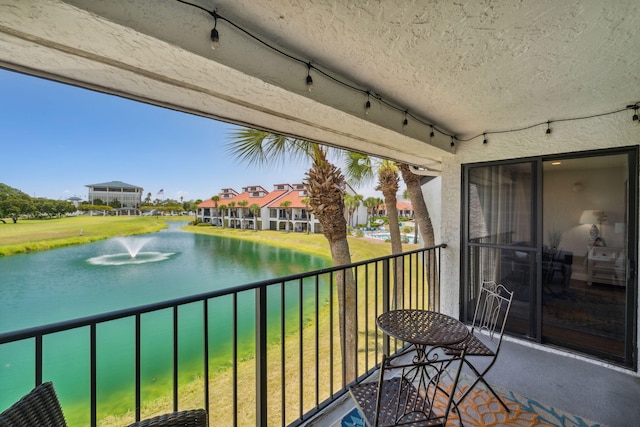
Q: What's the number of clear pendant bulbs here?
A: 9